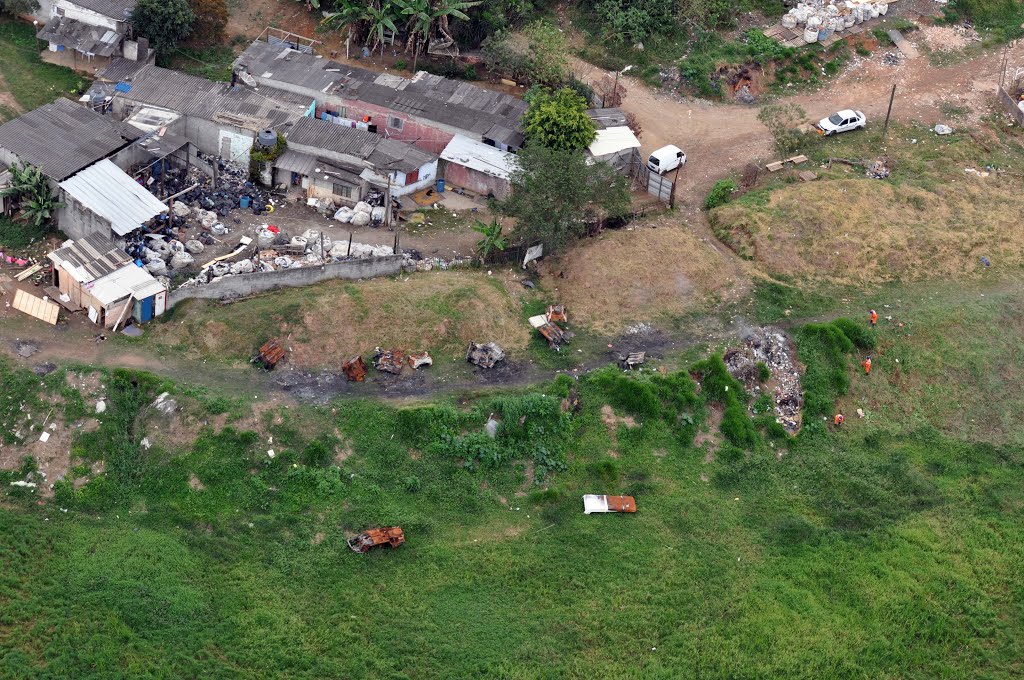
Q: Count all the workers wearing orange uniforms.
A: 3